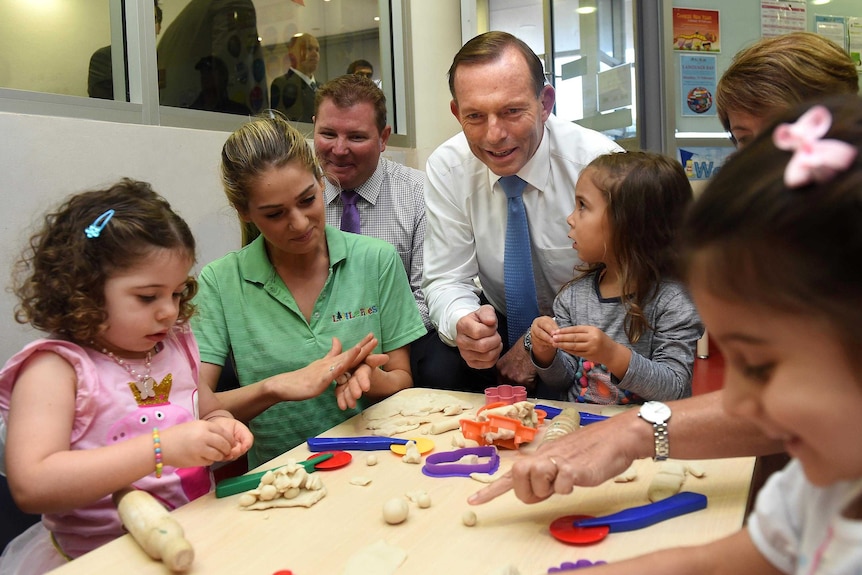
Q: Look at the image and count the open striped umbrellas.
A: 0